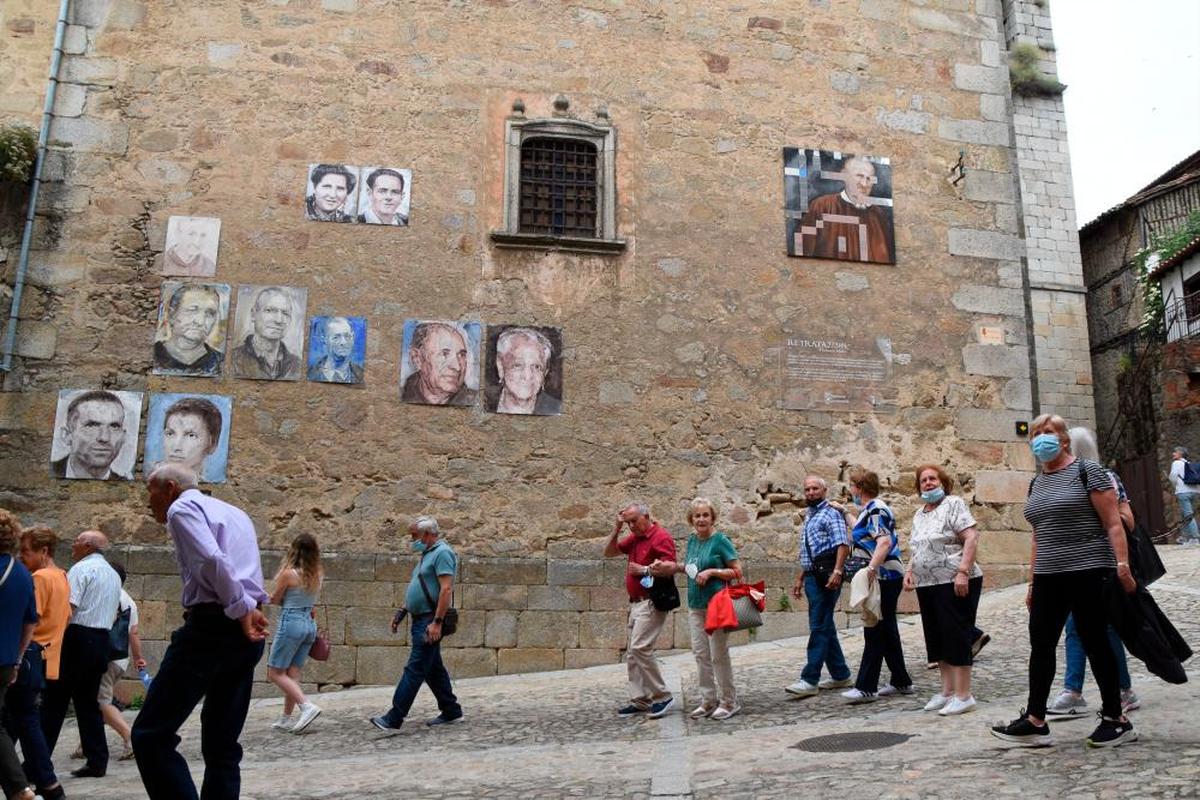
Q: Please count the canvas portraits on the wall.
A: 11